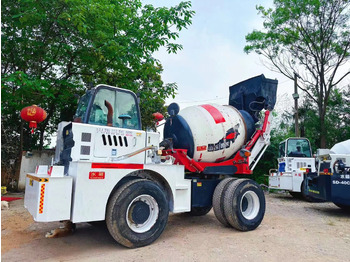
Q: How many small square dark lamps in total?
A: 2